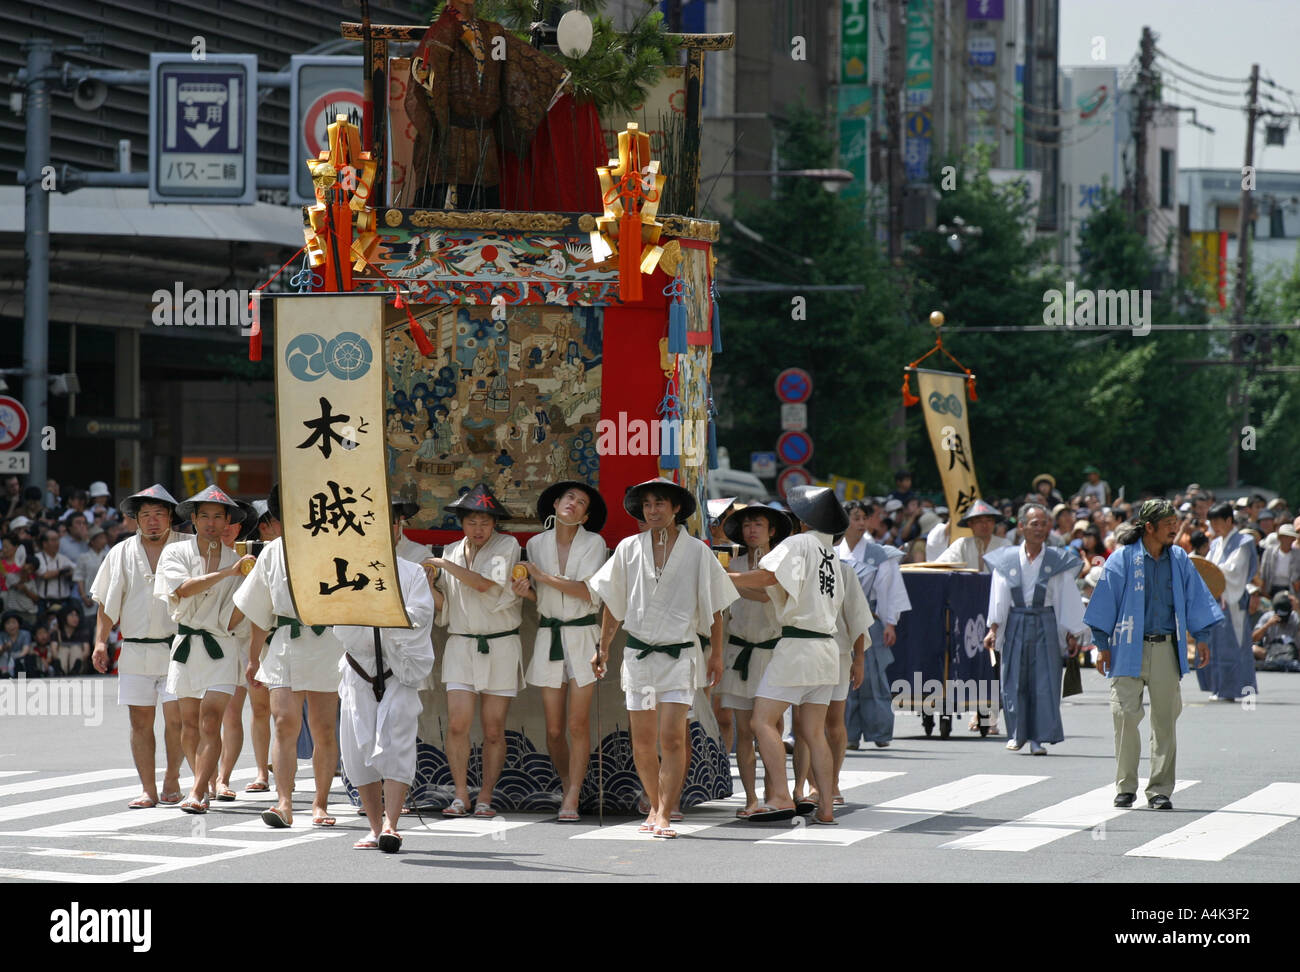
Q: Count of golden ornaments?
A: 2